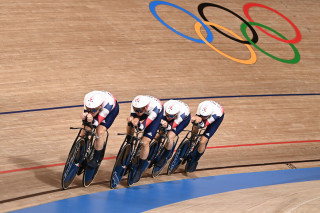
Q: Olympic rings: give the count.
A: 5